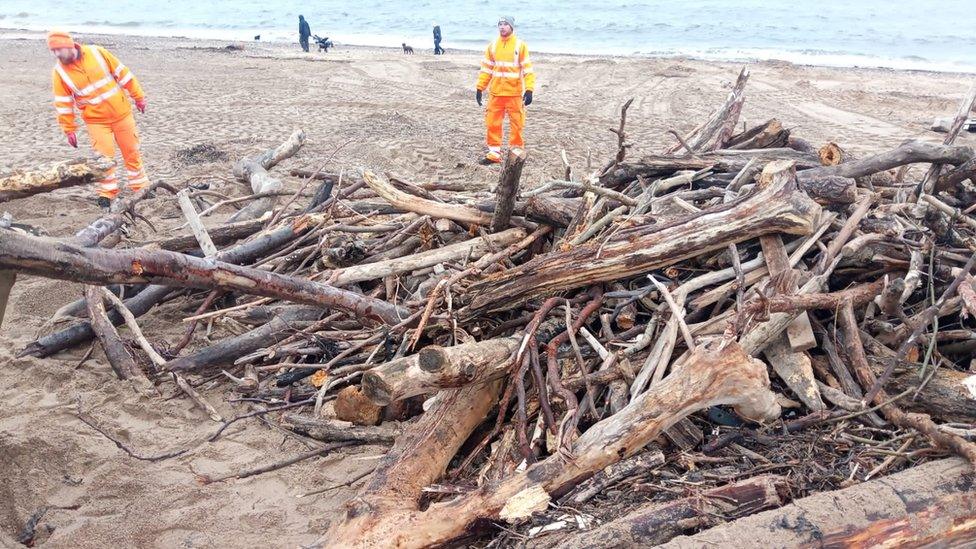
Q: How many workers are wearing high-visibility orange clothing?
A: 2